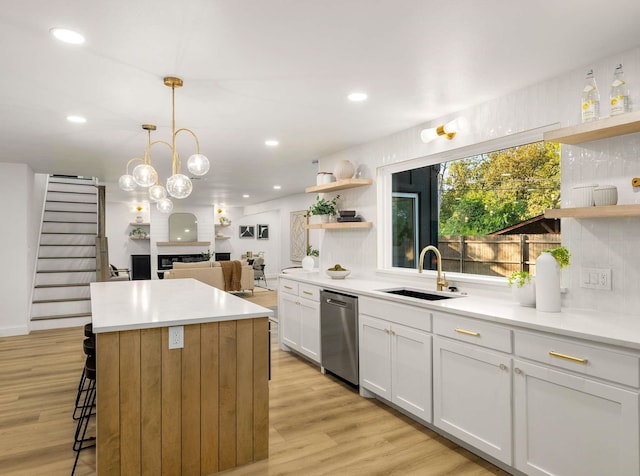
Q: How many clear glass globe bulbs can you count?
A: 6